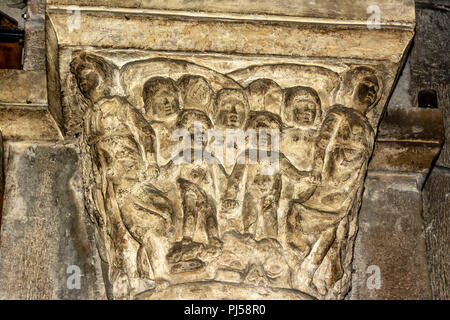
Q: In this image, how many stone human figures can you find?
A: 9